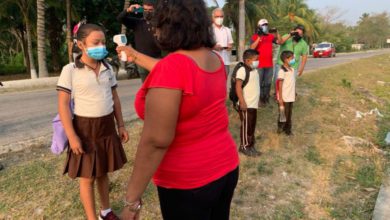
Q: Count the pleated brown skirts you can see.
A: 1